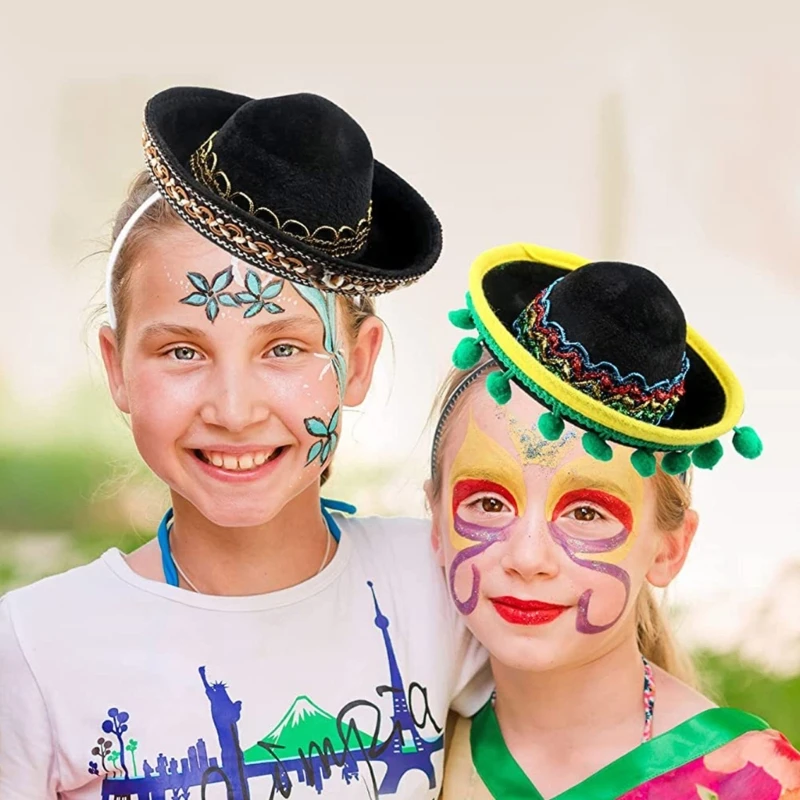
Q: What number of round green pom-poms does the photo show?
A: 9